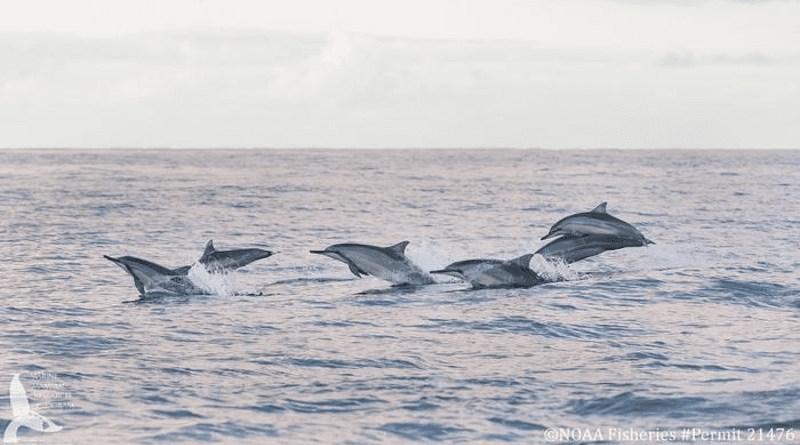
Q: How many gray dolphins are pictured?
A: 6